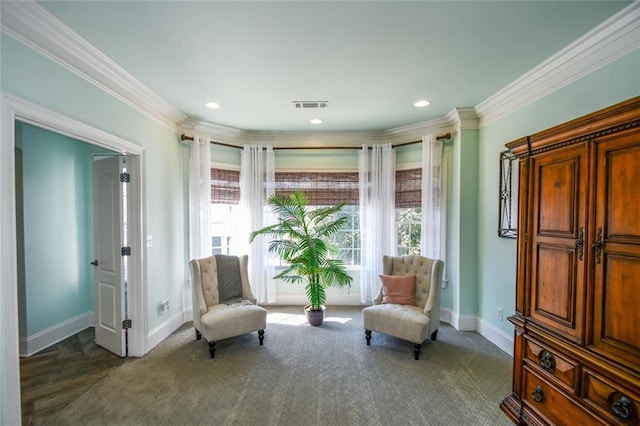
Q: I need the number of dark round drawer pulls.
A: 3